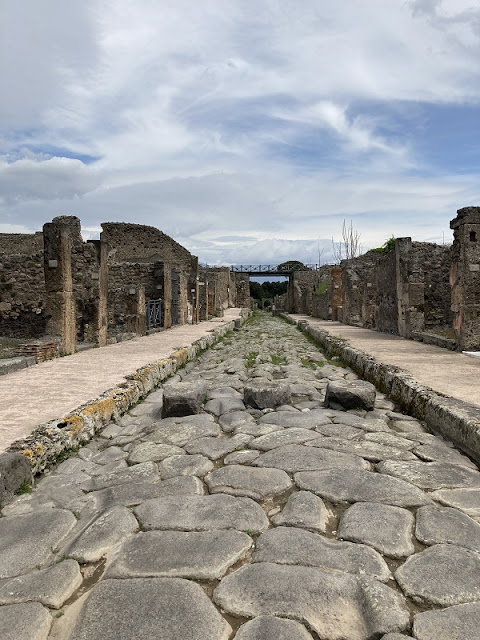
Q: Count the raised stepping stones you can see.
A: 3